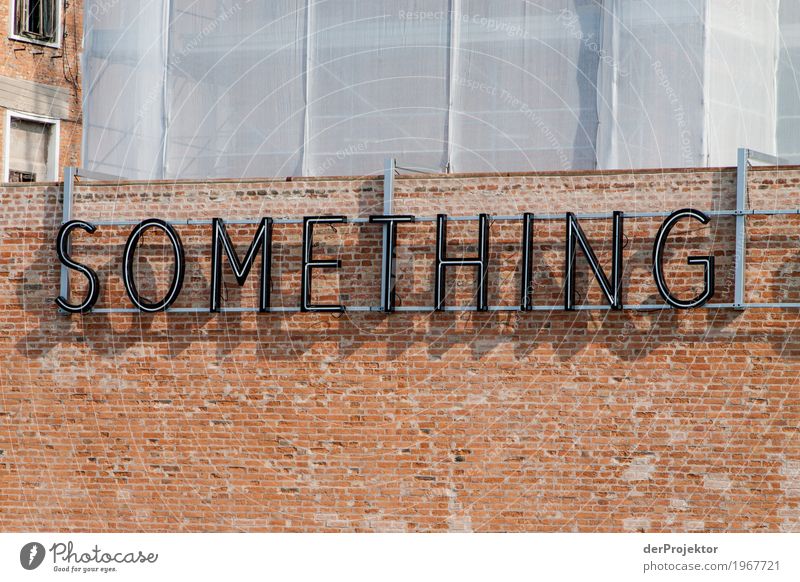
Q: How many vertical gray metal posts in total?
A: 3